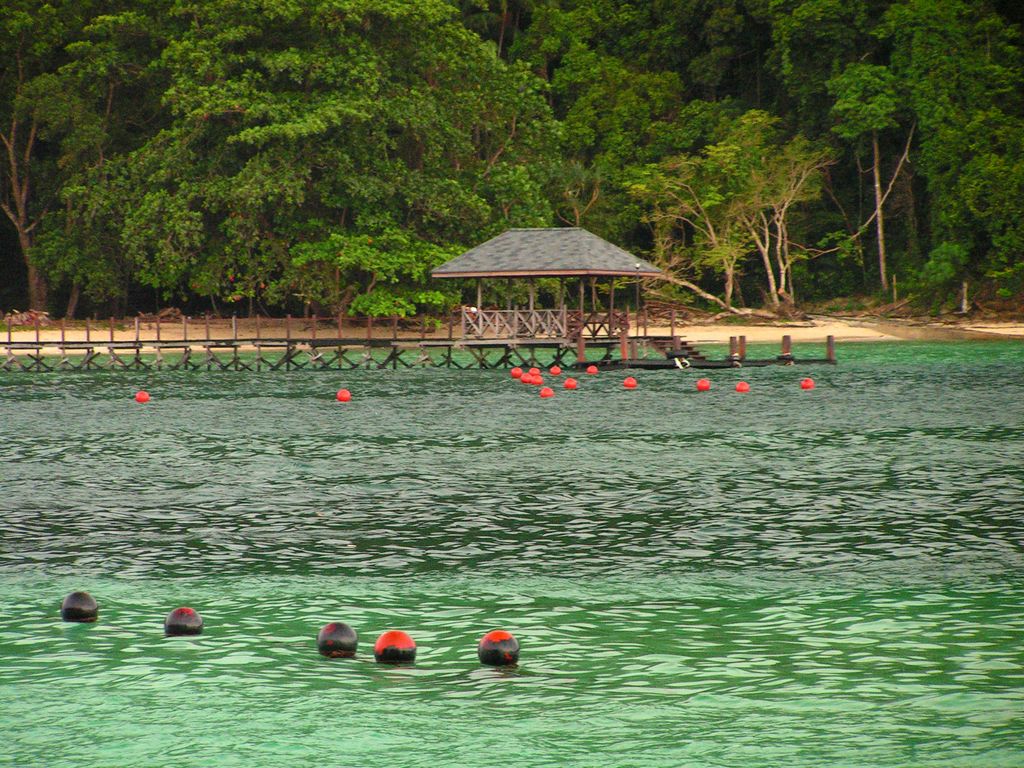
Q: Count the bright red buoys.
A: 14